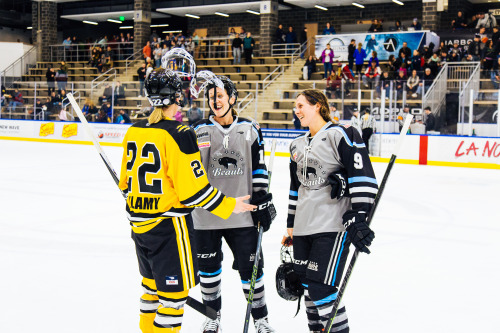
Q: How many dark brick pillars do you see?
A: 4